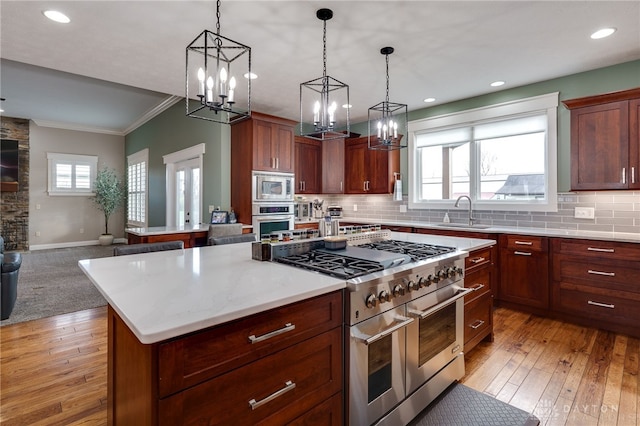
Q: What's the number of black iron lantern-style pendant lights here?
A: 3